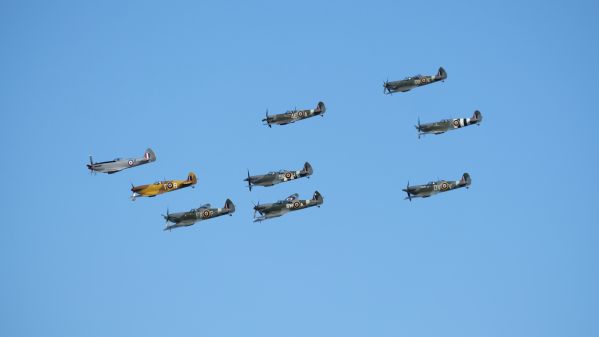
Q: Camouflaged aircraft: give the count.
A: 7